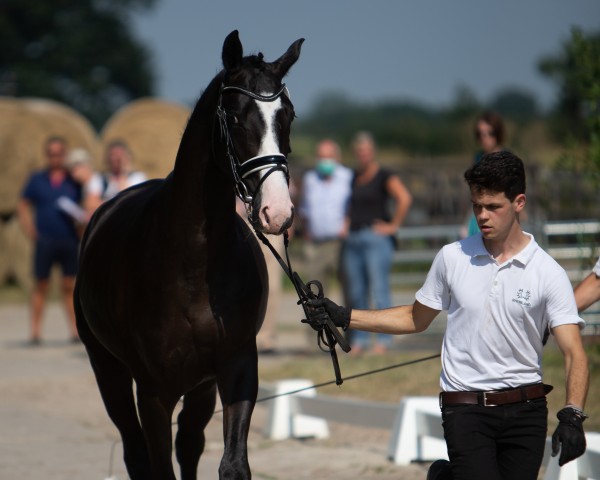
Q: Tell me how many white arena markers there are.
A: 3